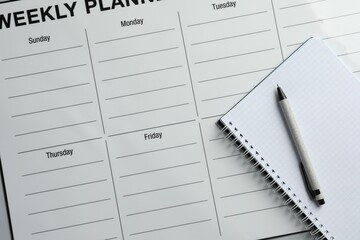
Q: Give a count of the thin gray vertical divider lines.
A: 5